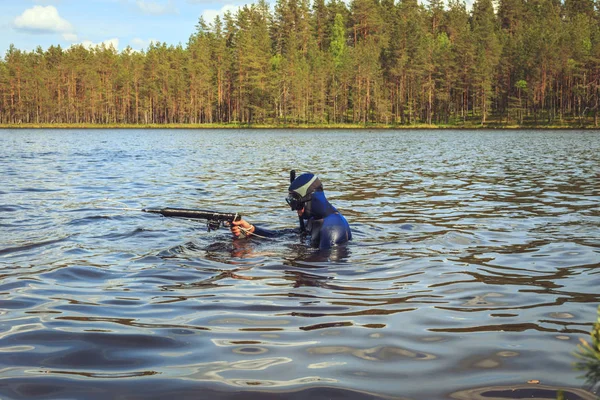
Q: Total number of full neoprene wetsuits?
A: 1